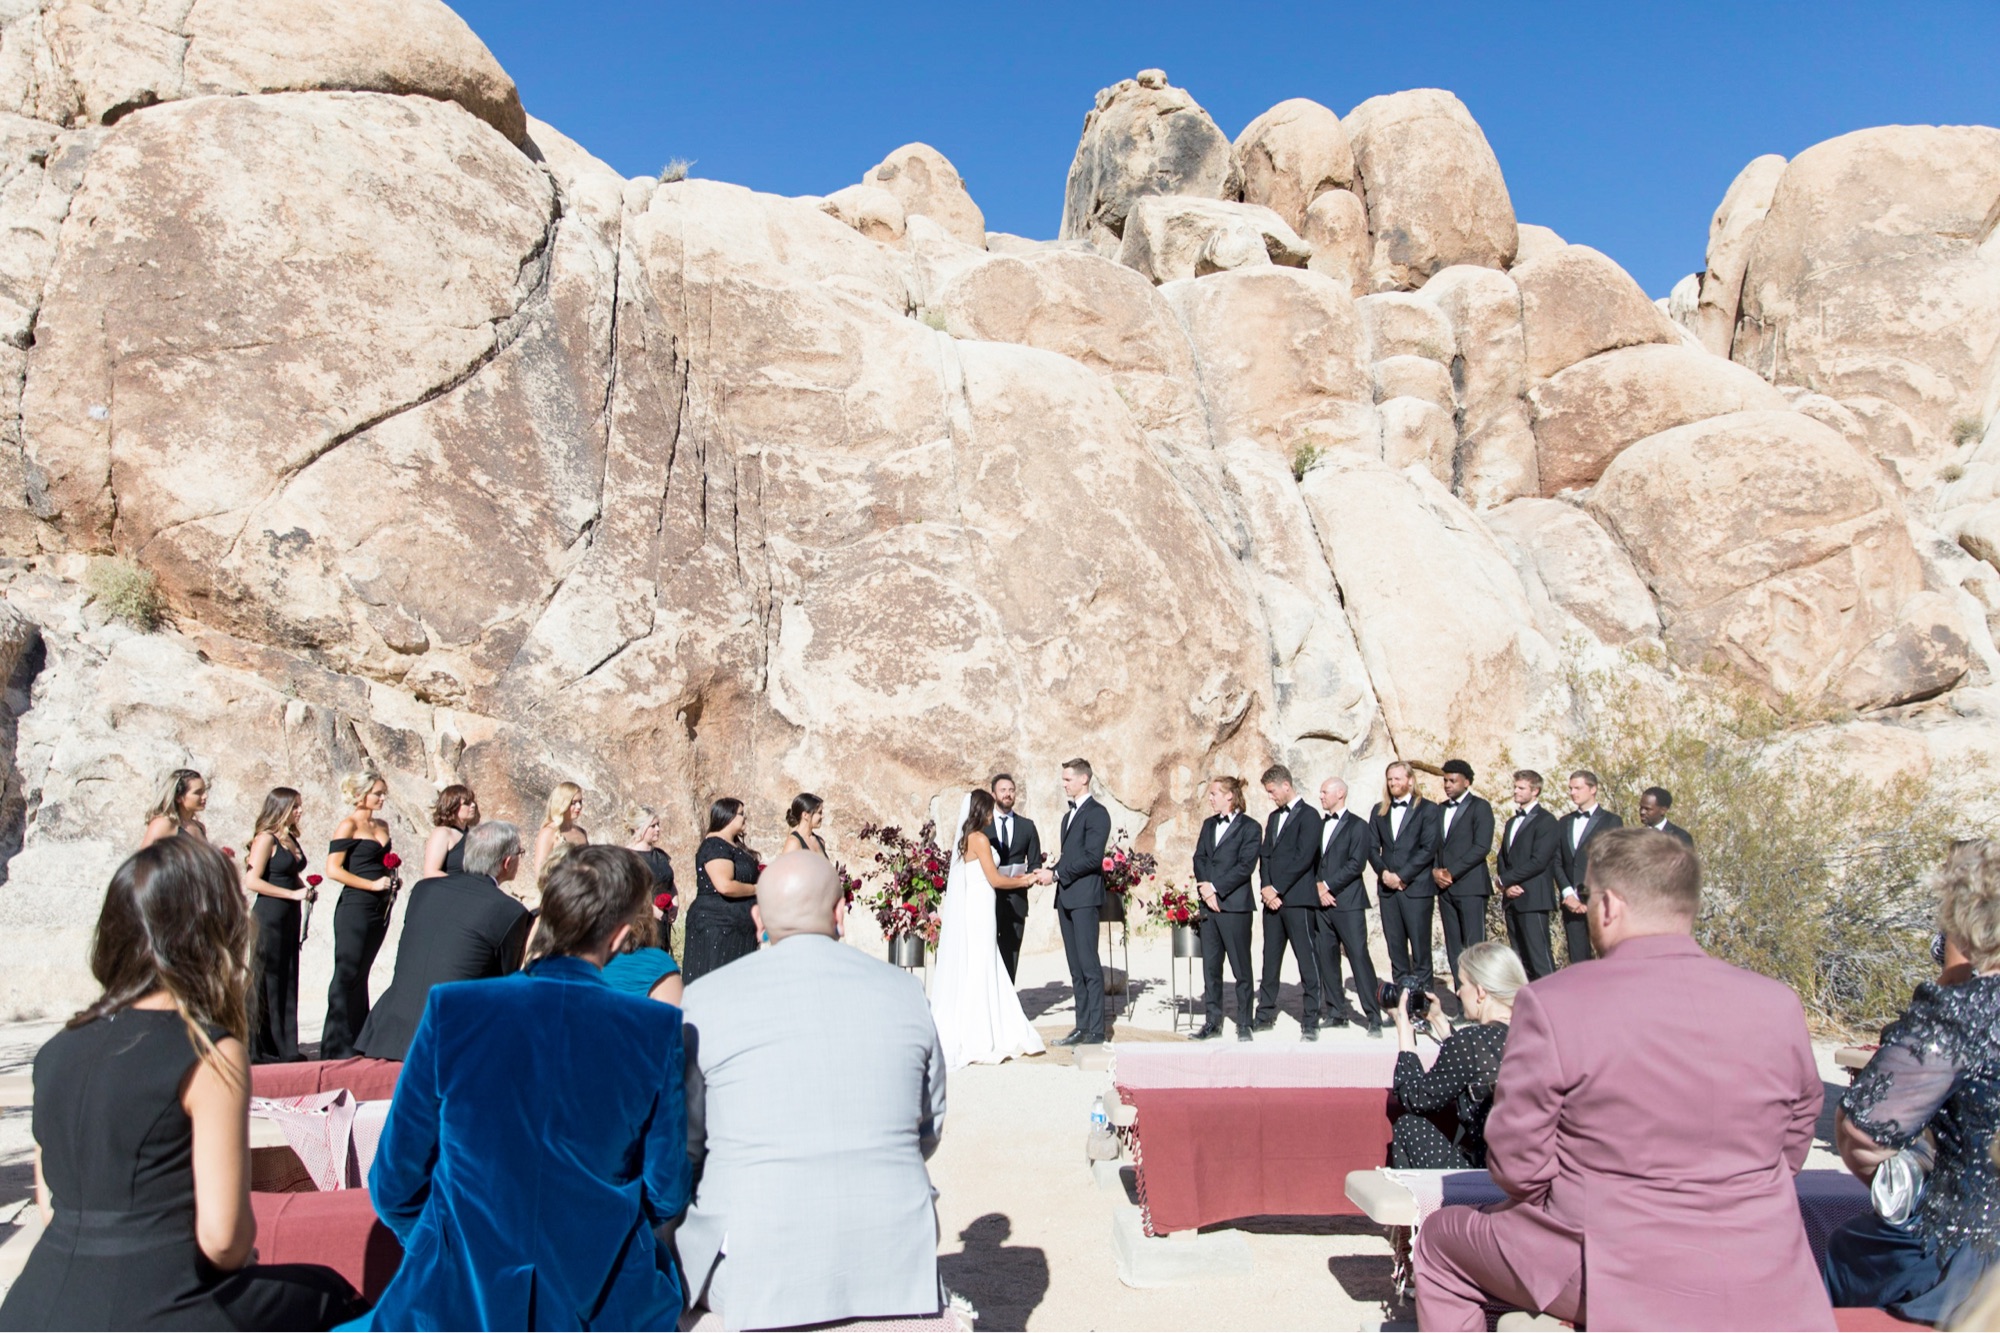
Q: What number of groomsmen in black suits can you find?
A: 8